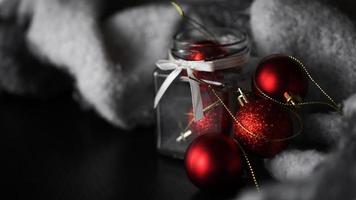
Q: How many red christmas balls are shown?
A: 5